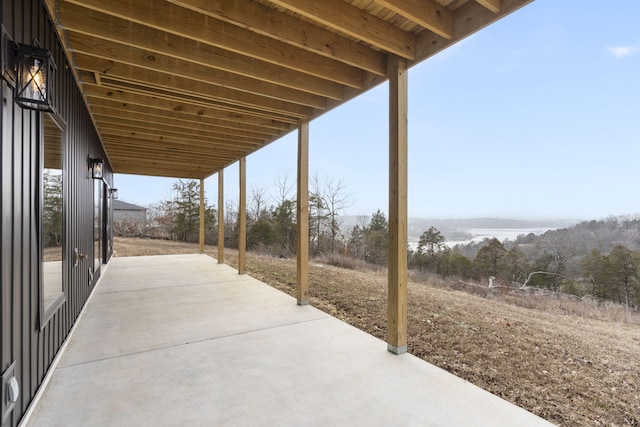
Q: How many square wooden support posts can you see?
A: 5